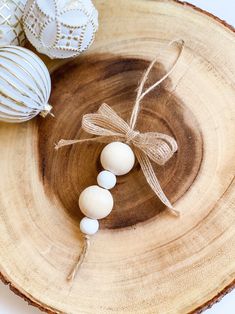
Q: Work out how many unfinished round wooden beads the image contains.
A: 2